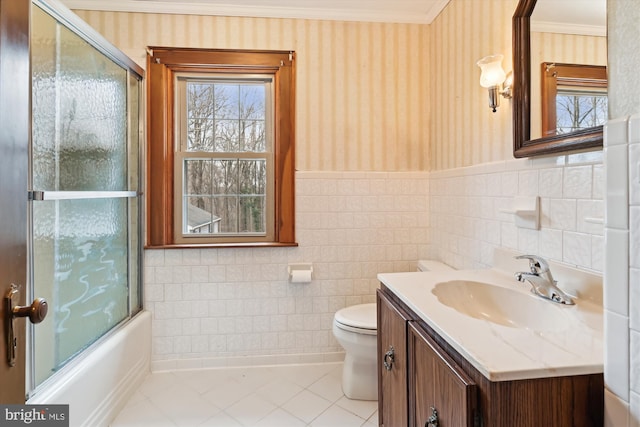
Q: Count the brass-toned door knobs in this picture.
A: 1